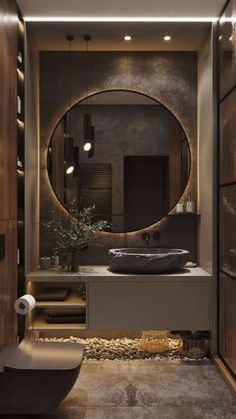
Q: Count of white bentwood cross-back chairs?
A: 0